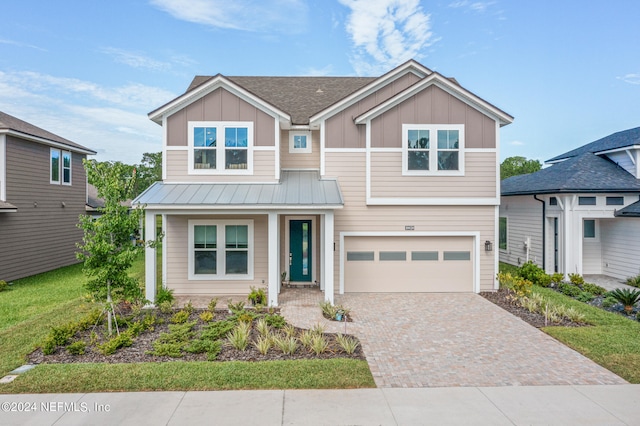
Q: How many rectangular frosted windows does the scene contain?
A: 4